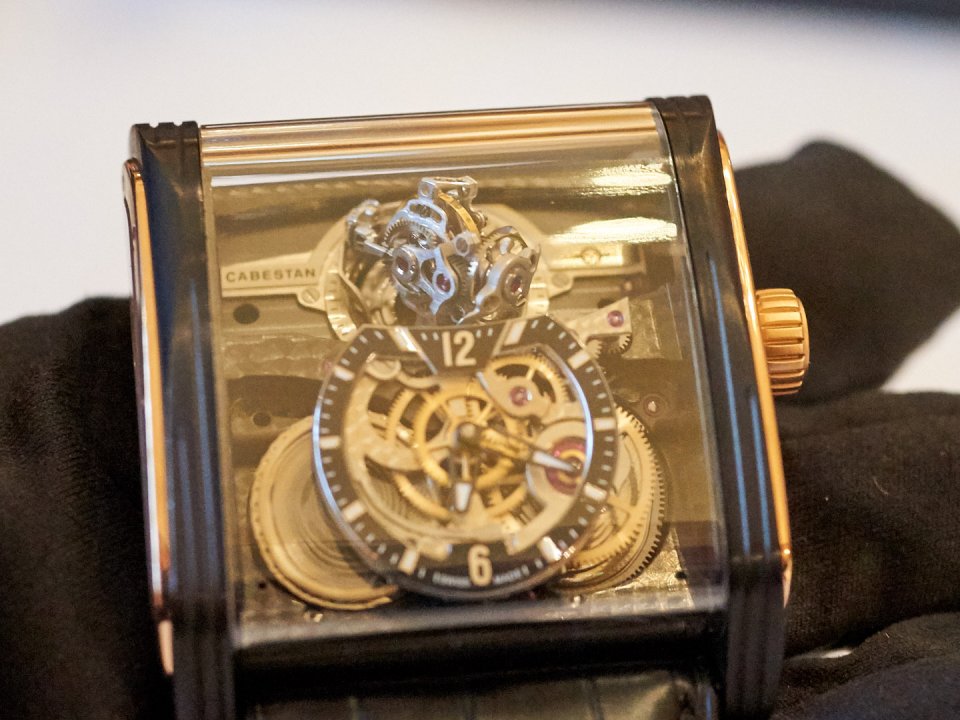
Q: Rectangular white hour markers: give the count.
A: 10